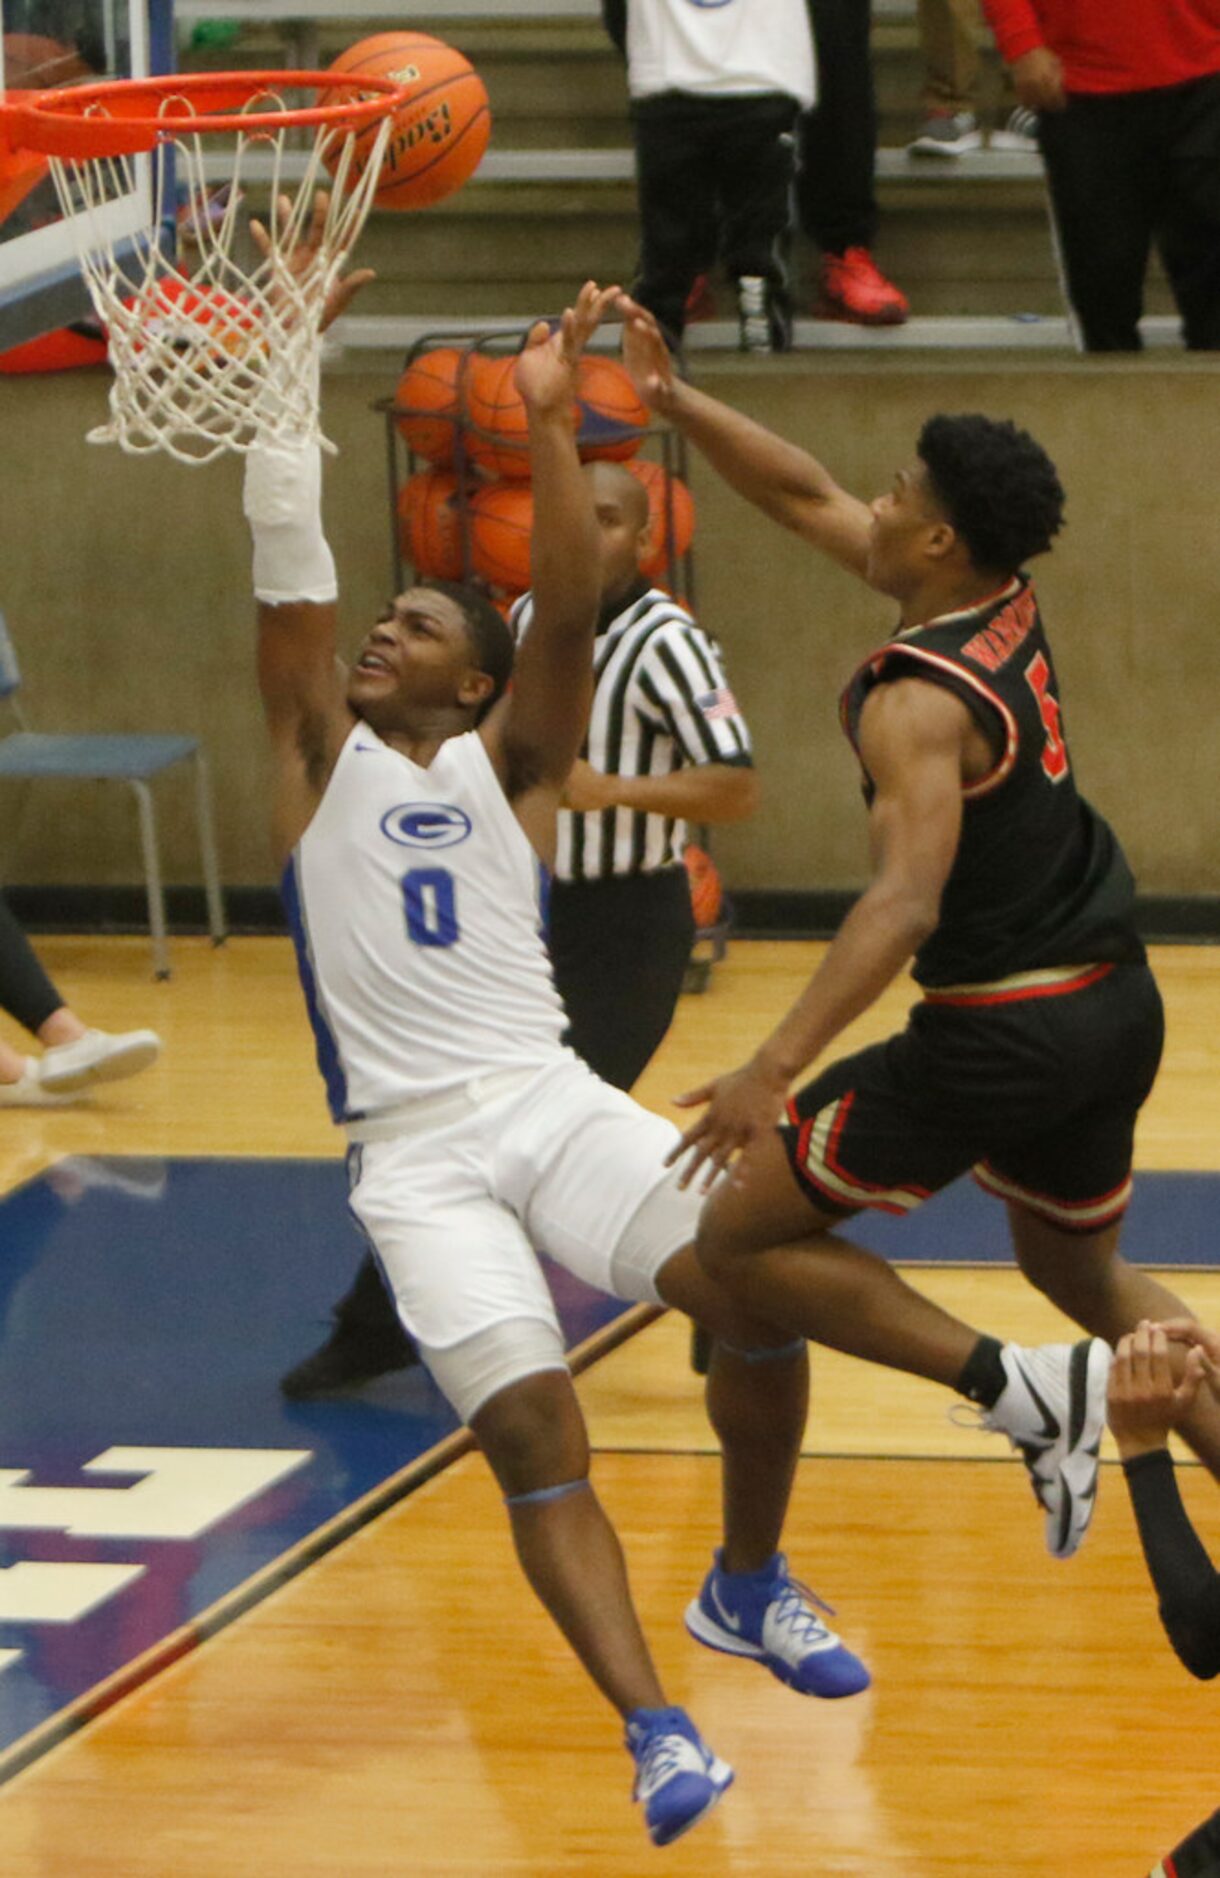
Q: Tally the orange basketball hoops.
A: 1